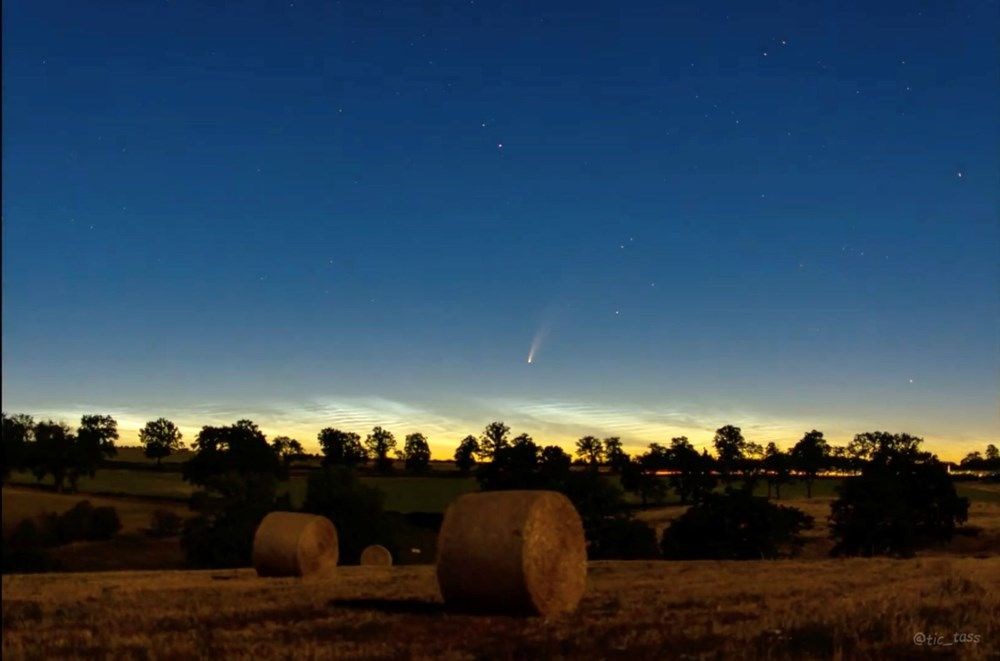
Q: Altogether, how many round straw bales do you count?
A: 3